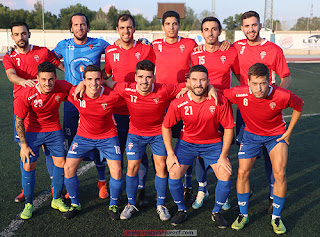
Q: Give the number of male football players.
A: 11